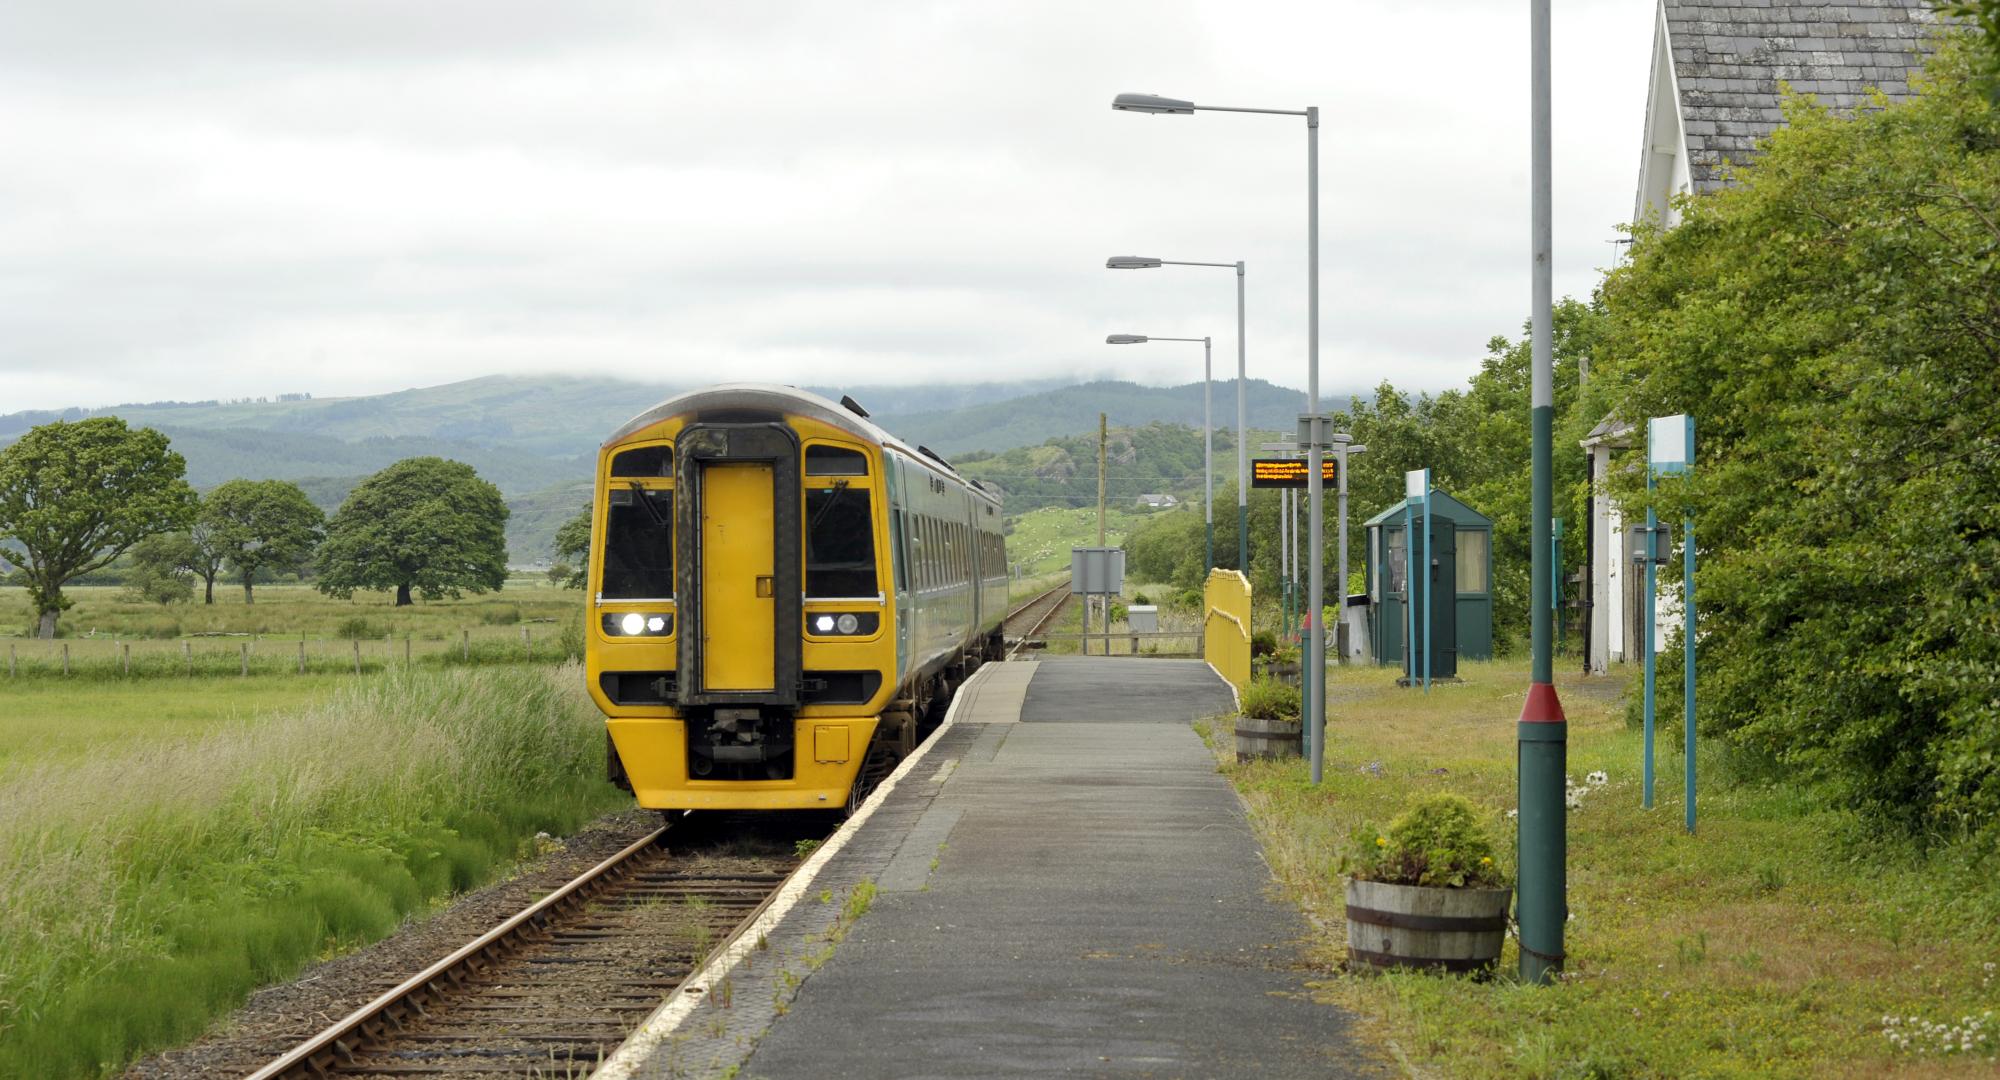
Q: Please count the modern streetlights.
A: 3